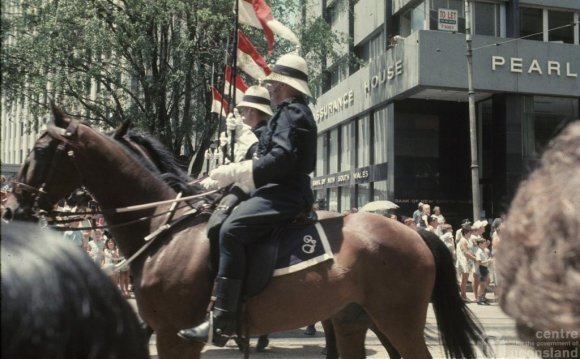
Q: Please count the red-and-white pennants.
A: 4